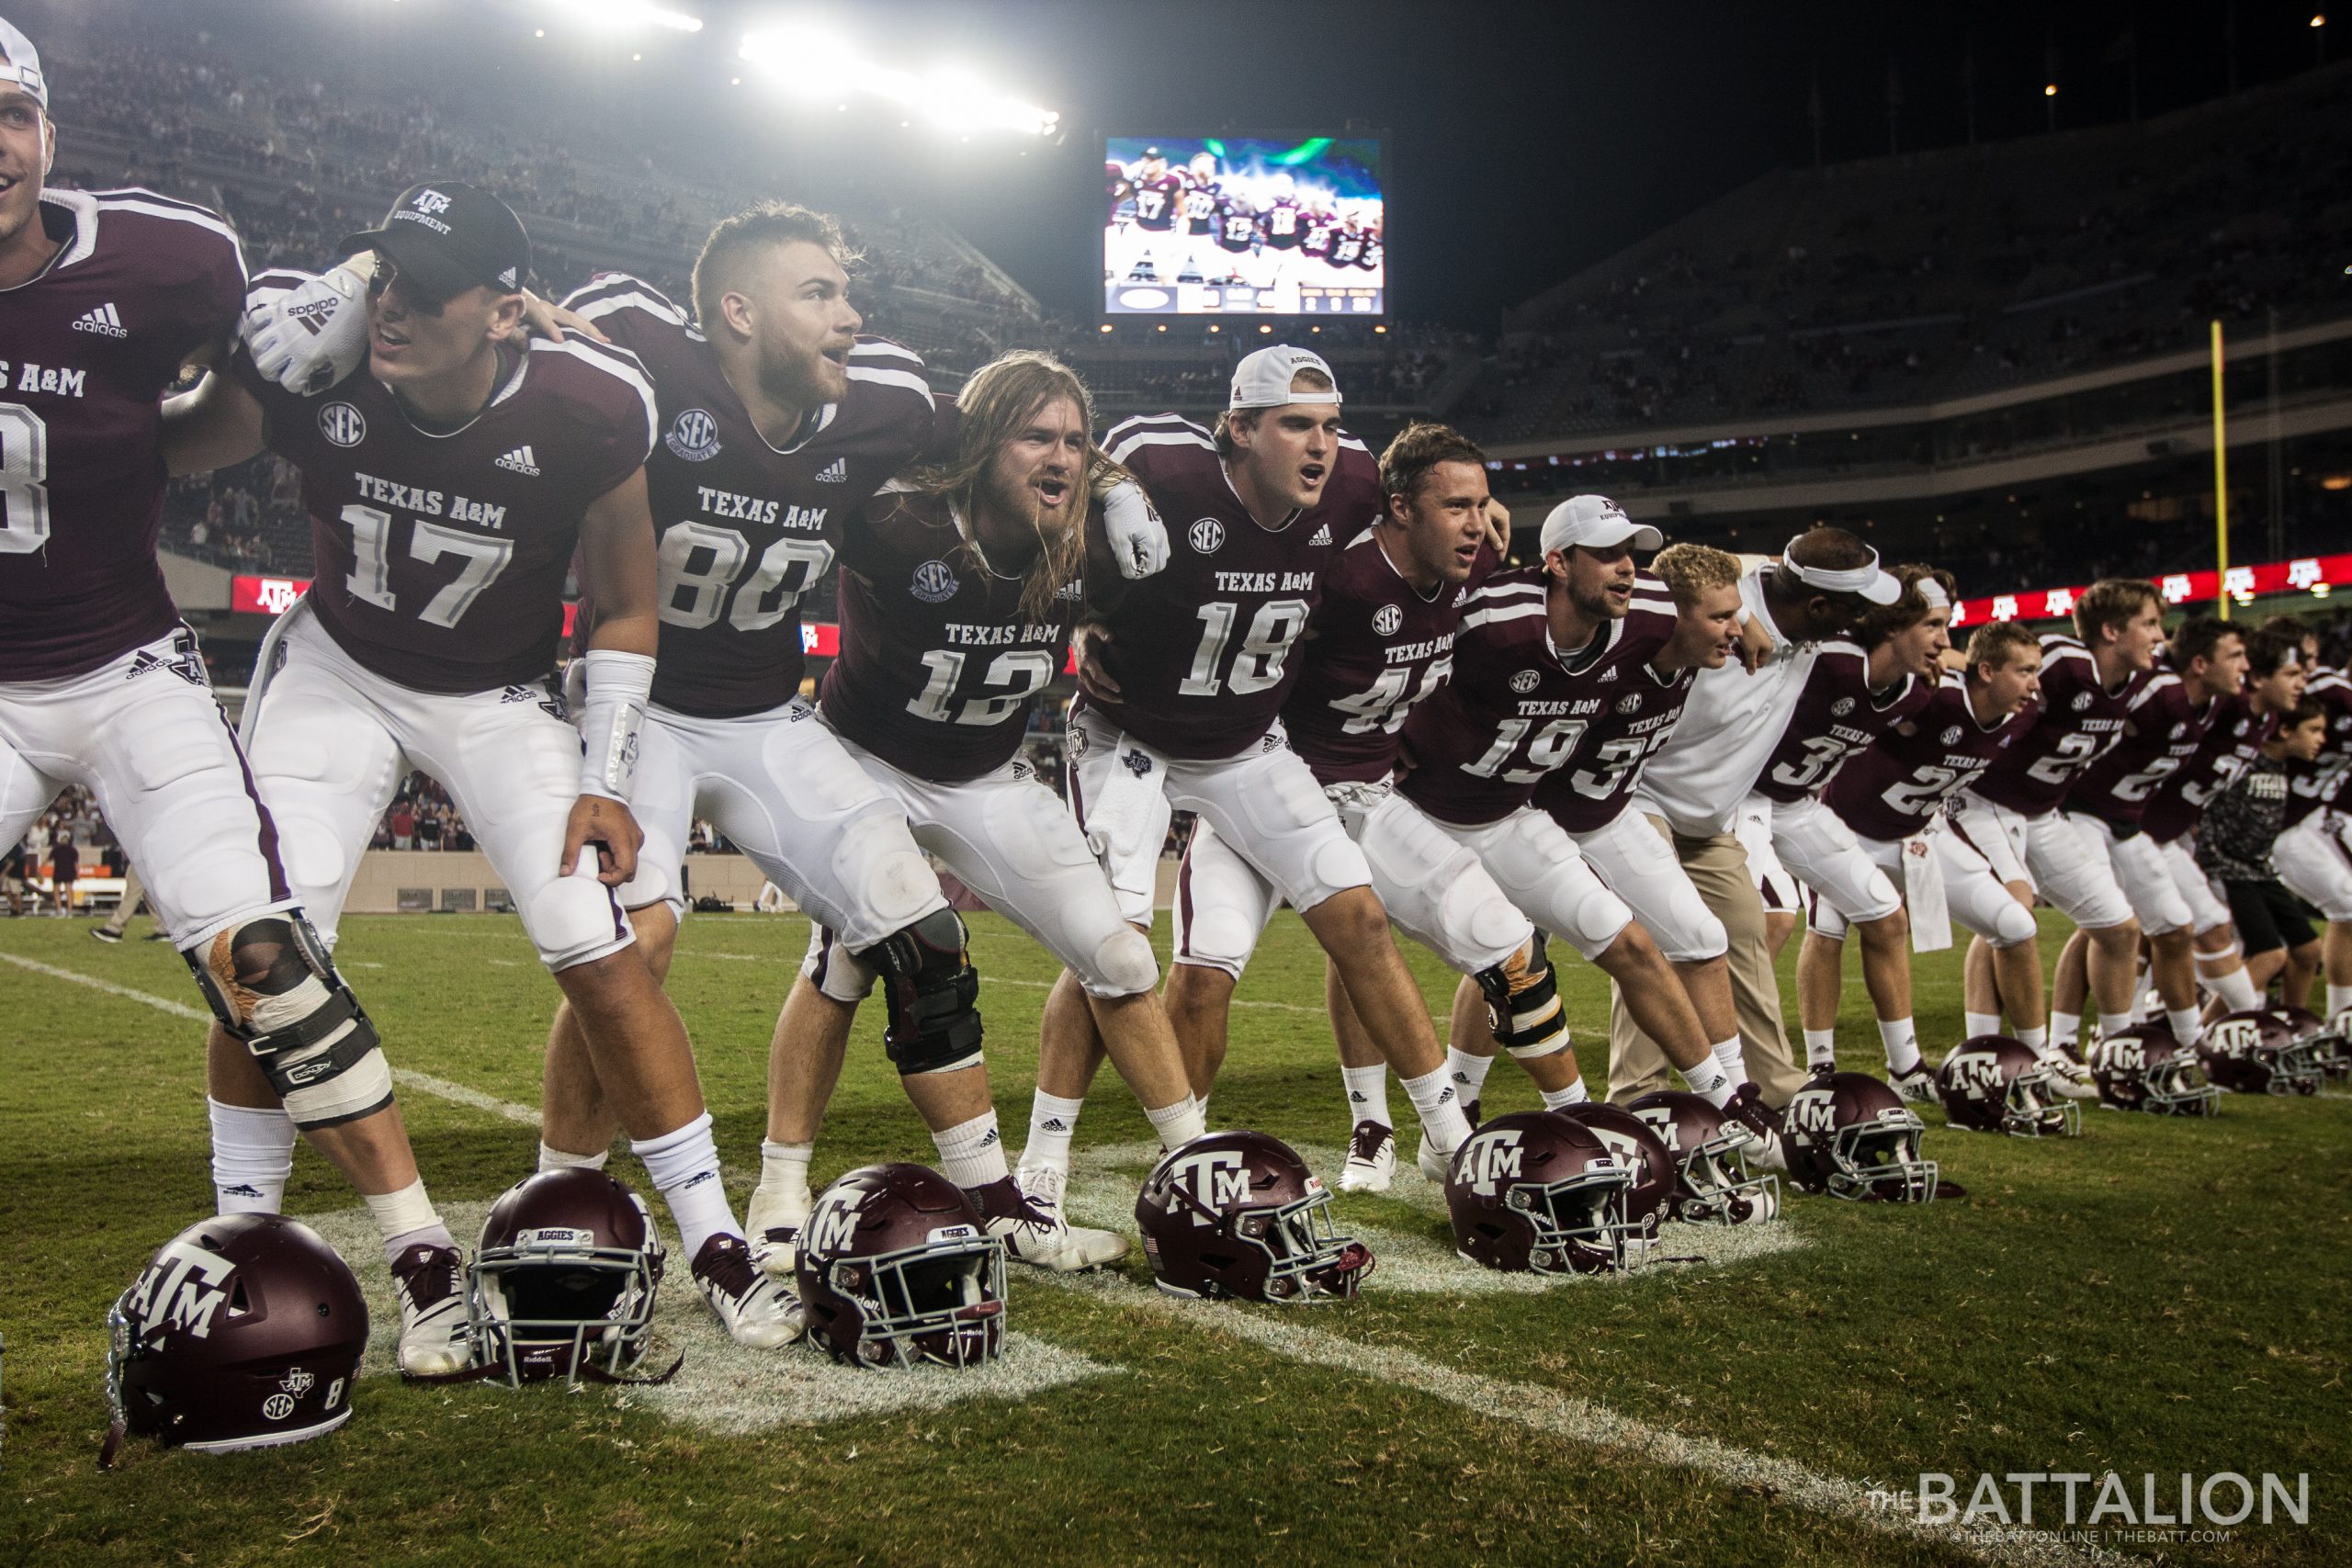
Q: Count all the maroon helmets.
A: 13